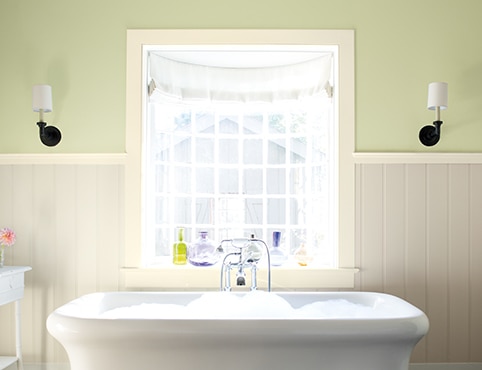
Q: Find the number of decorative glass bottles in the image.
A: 5